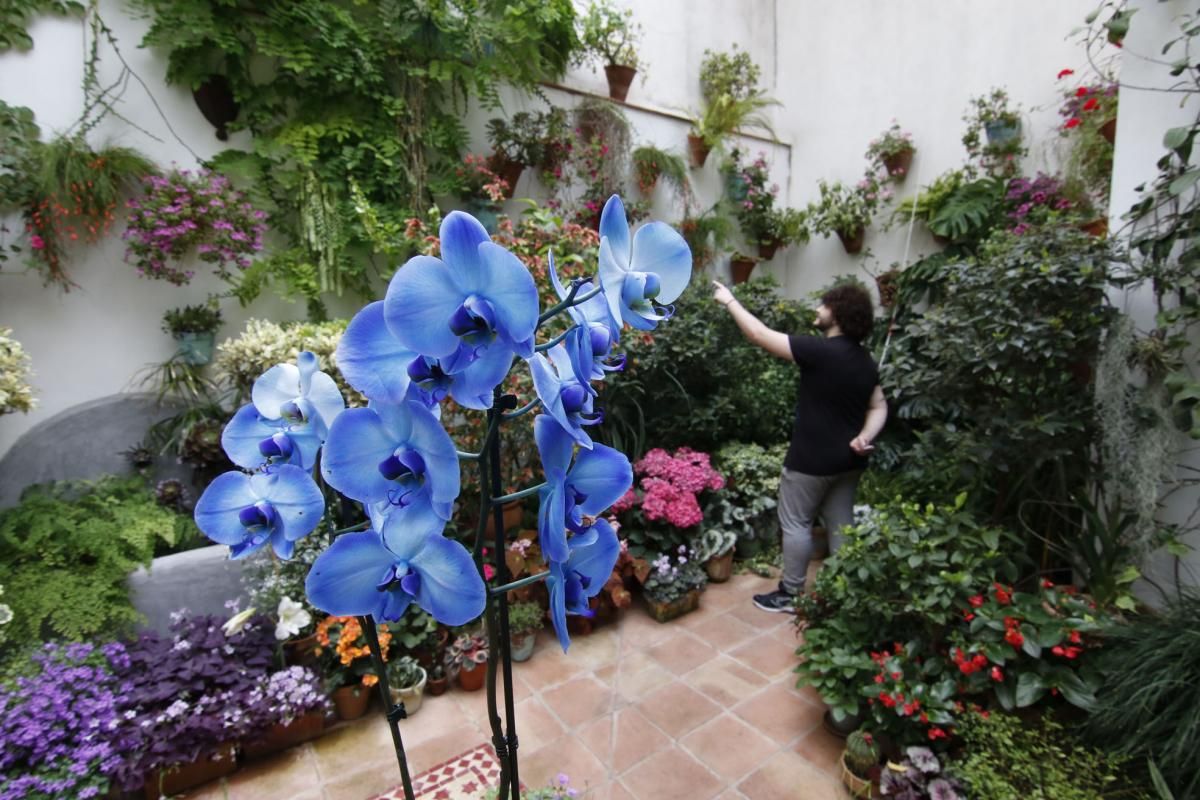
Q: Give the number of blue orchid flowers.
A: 12